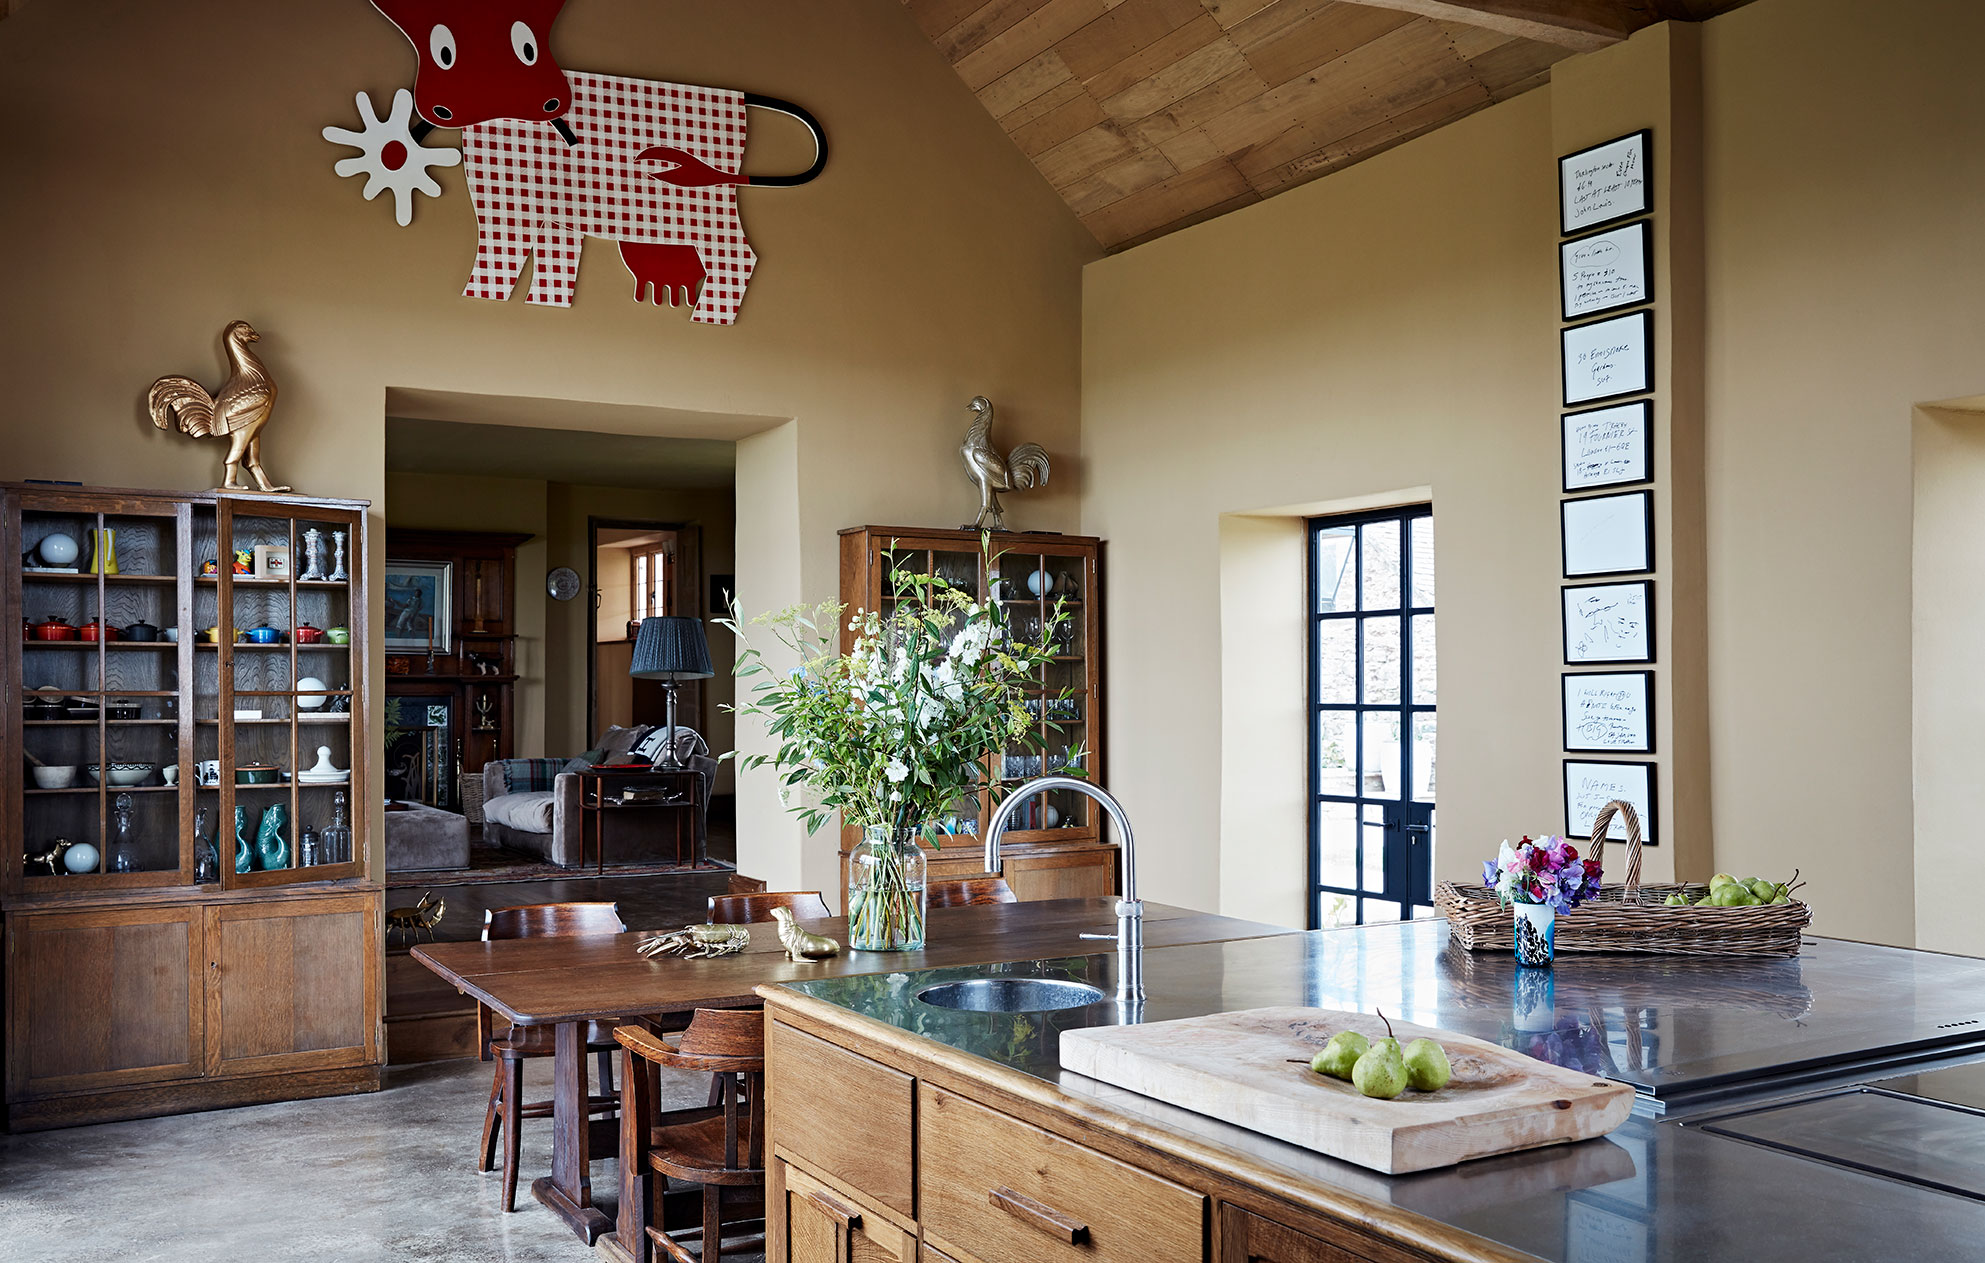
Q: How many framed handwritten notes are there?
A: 8